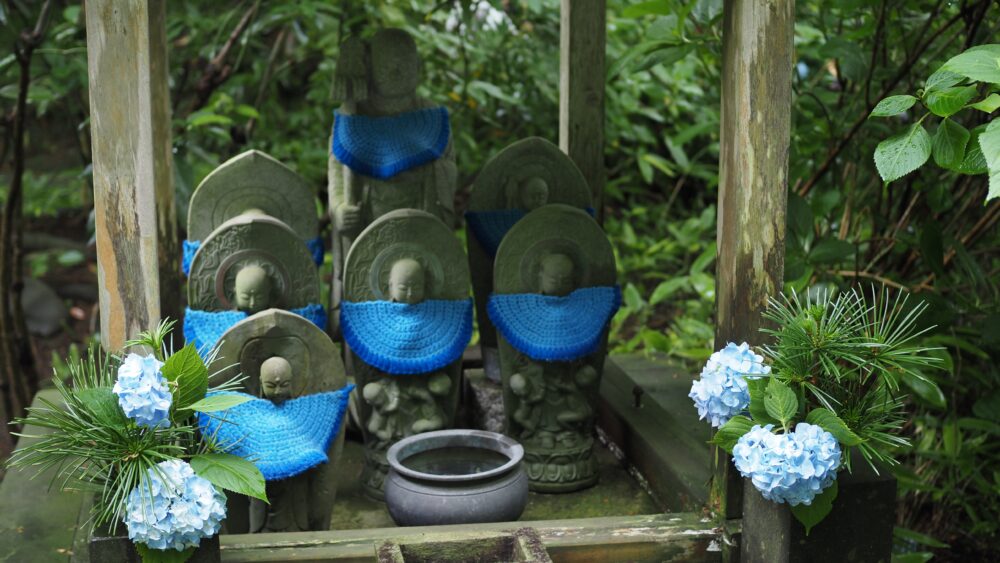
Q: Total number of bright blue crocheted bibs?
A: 7